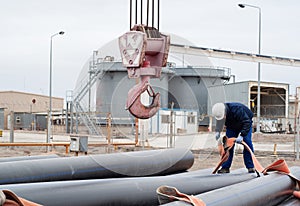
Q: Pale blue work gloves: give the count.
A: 2